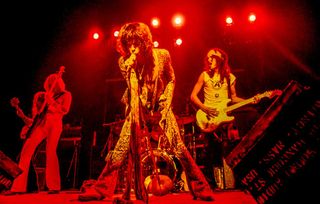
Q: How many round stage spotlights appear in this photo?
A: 8